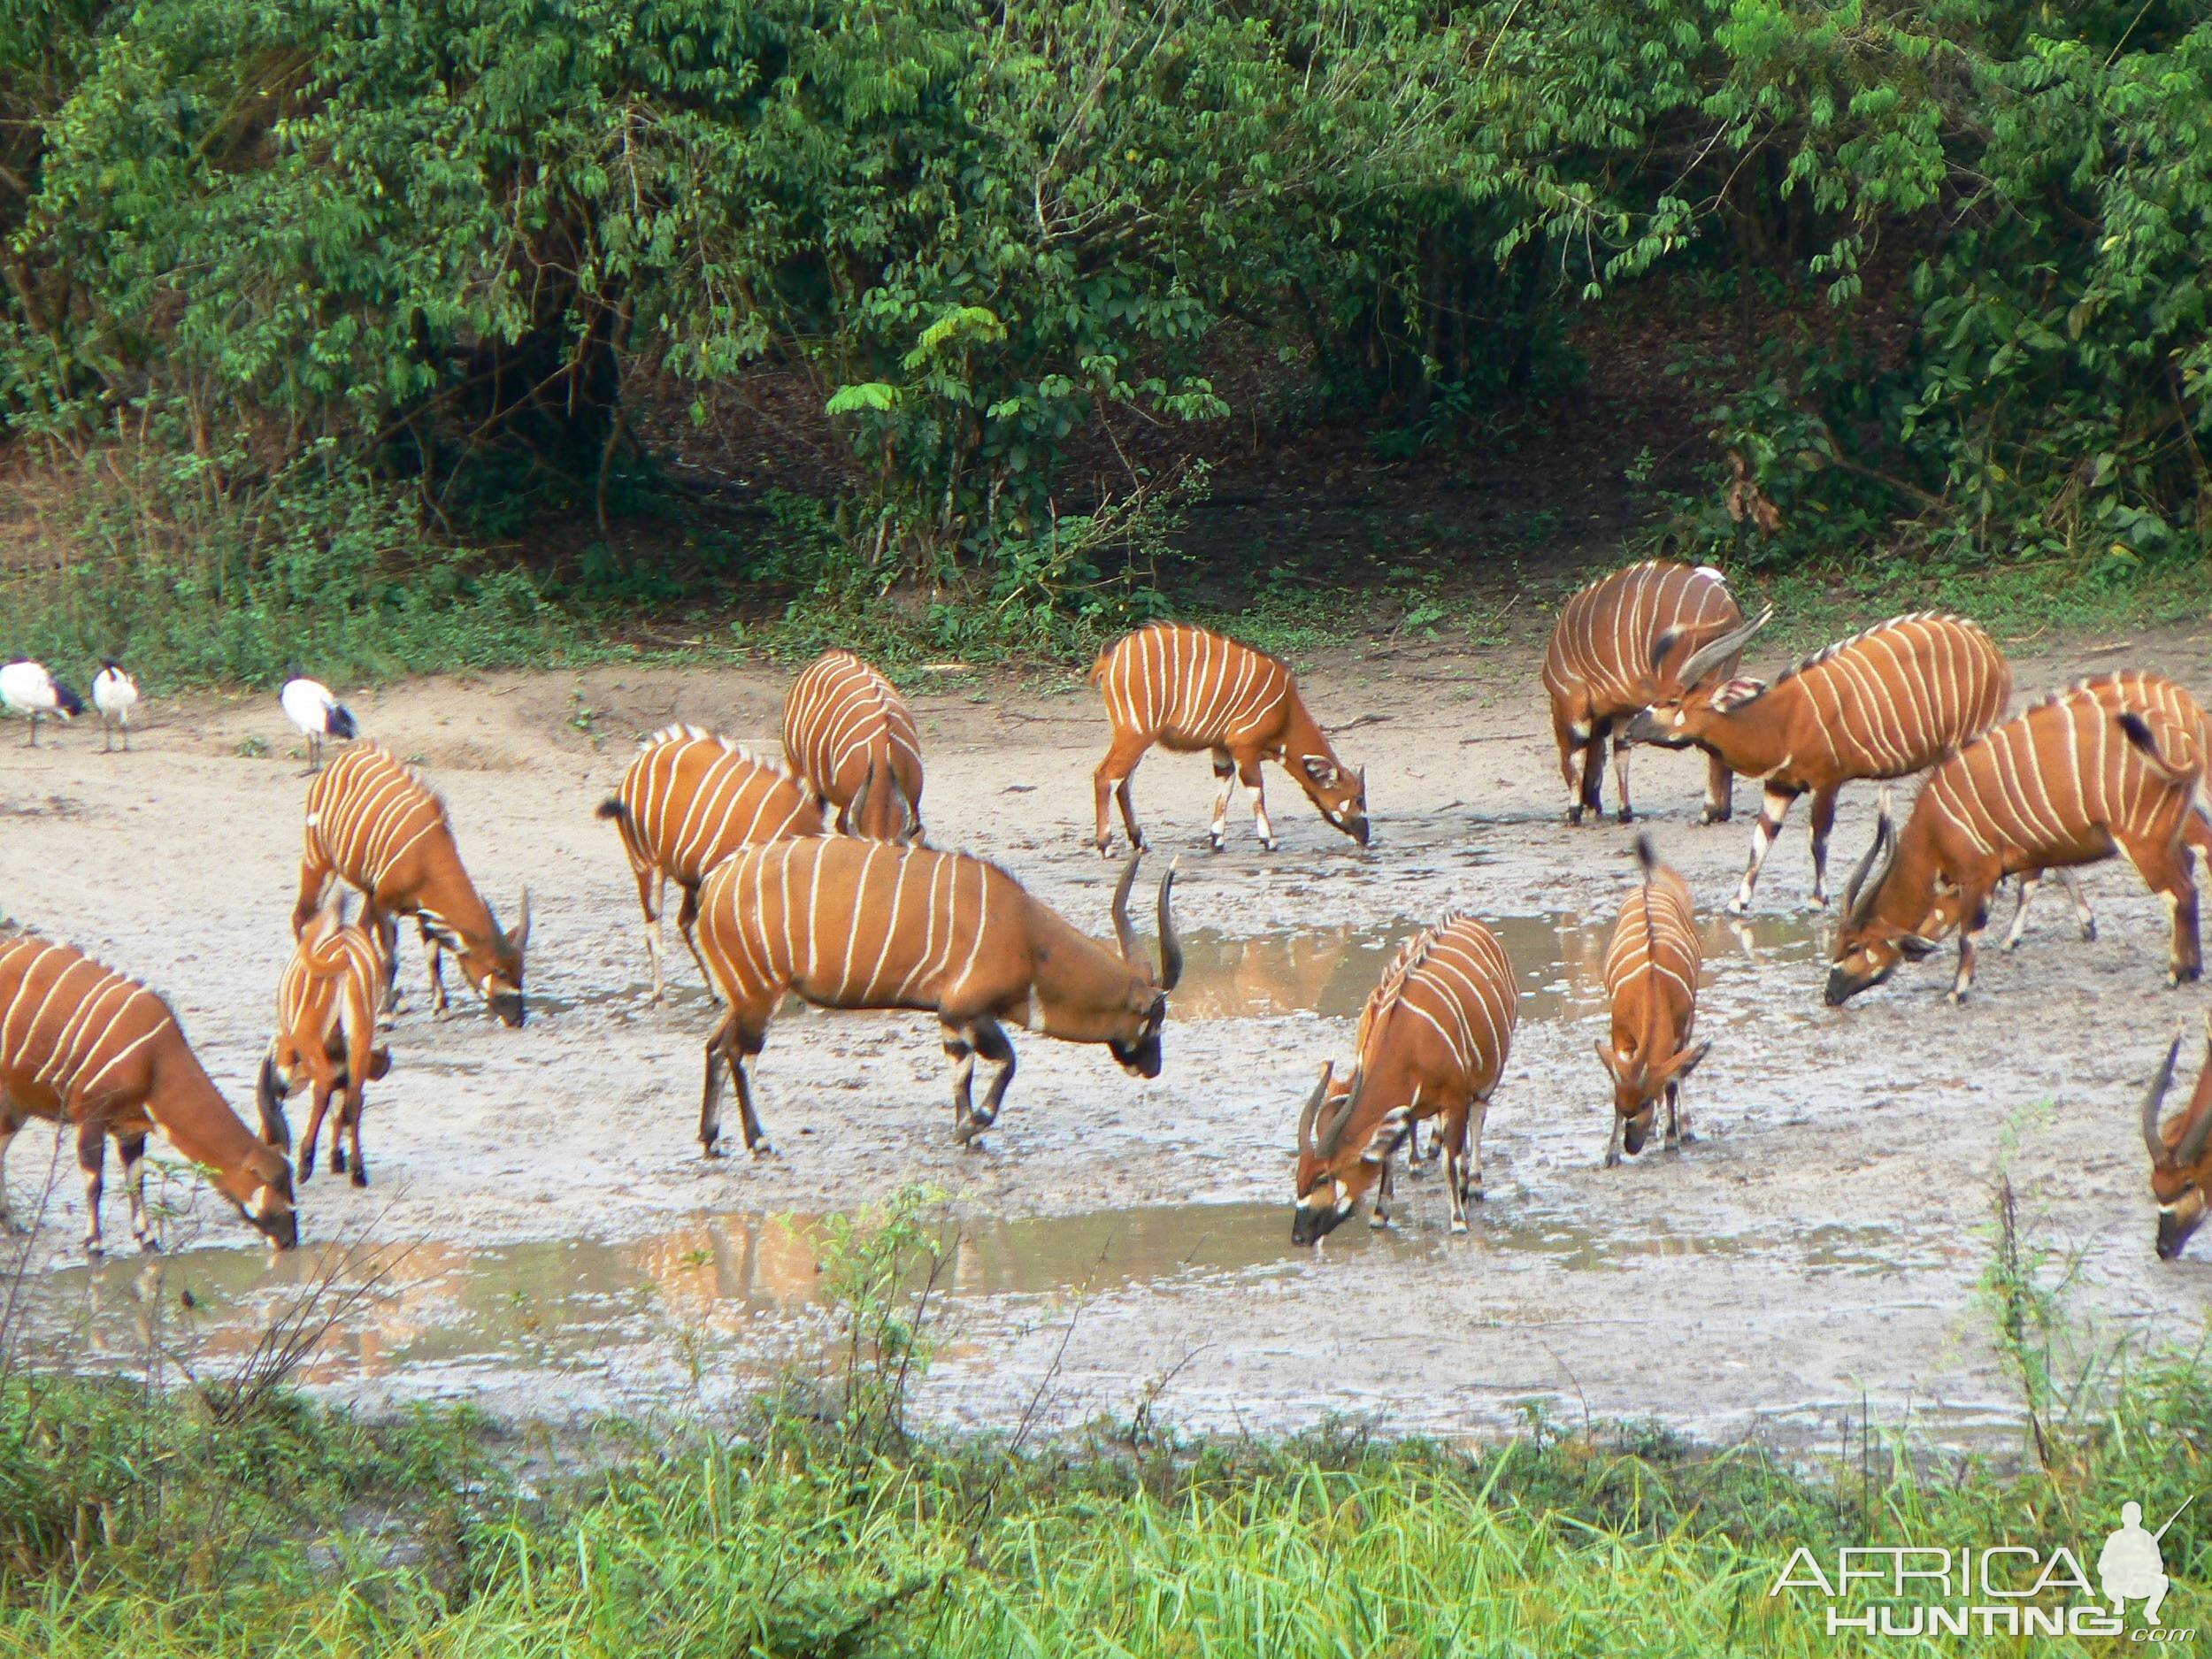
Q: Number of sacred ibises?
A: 3